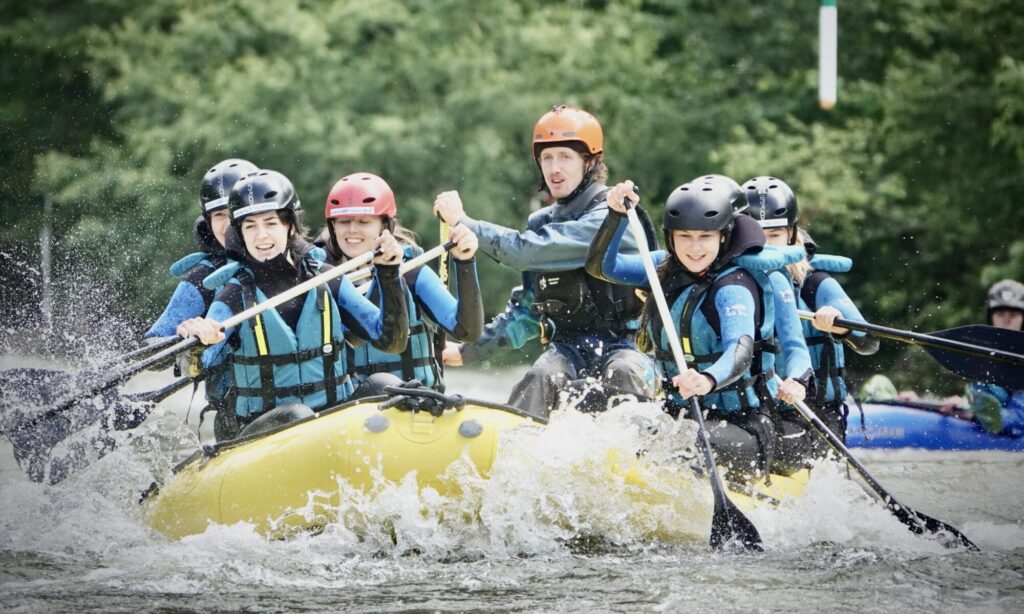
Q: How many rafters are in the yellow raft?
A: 7